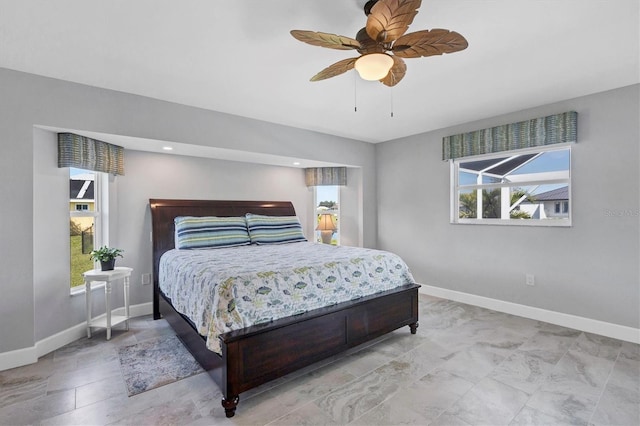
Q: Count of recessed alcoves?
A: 1